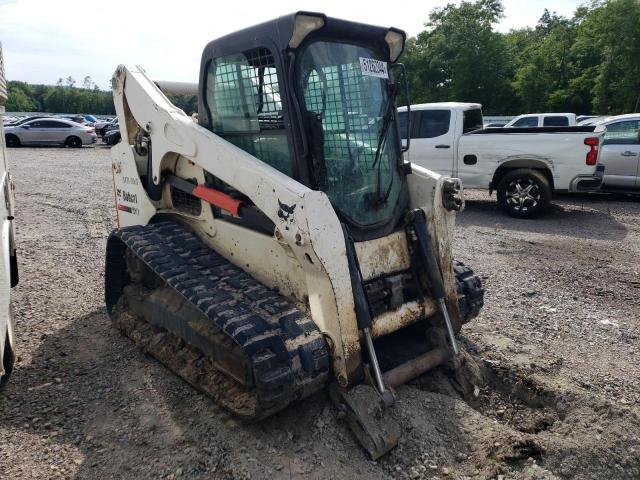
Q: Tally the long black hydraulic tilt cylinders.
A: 2